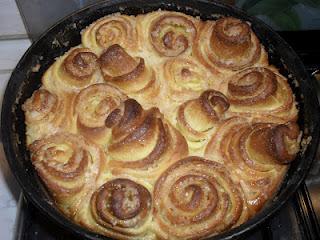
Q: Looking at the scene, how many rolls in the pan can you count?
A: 15